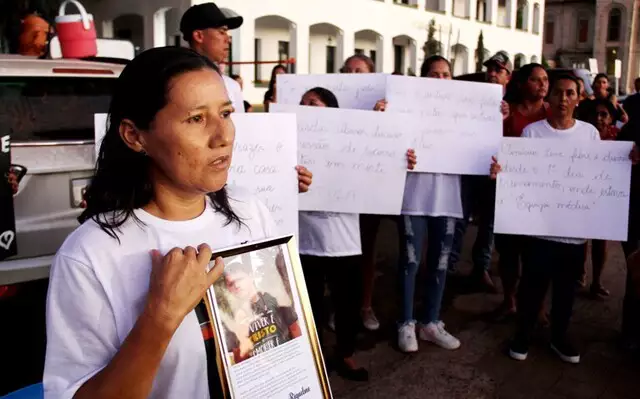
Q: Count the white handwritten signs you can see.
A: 5